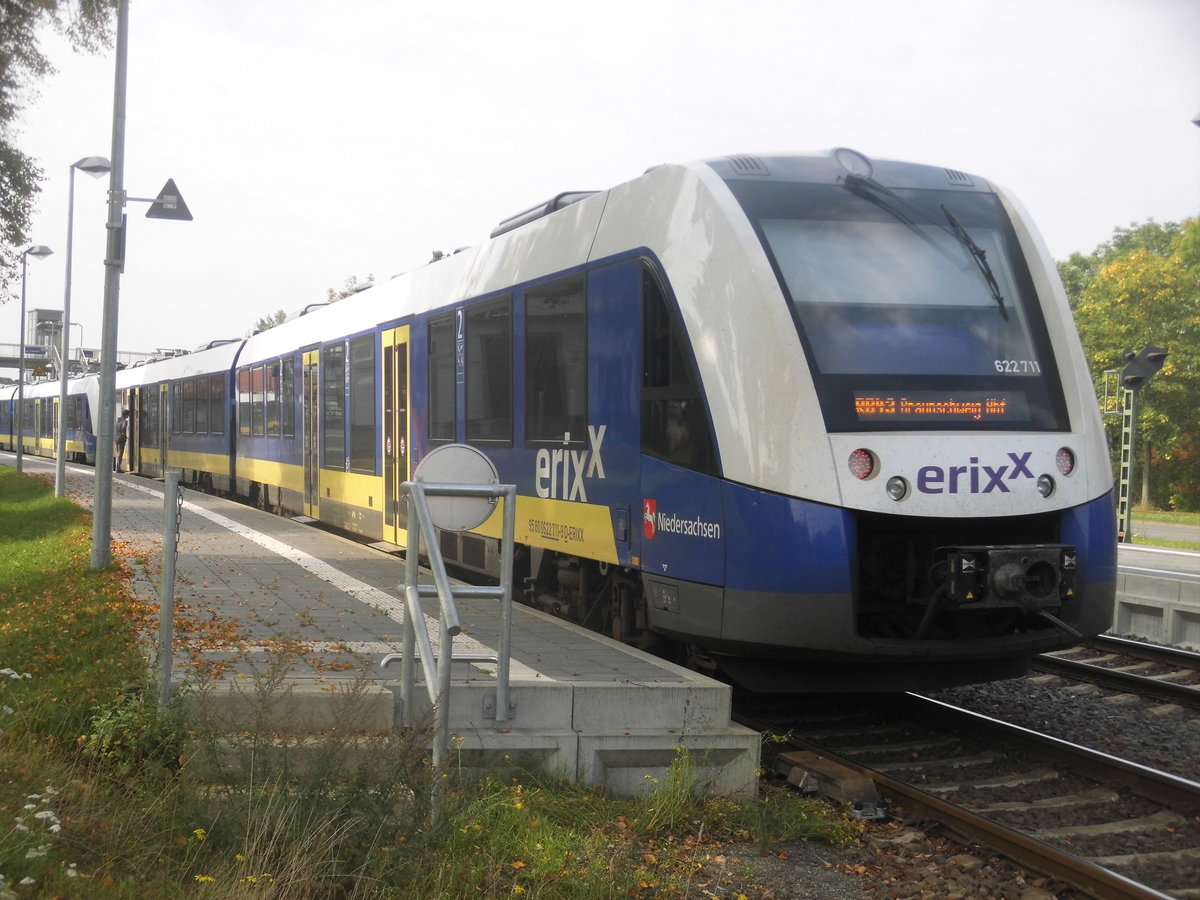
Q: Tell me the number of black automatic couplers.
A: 1